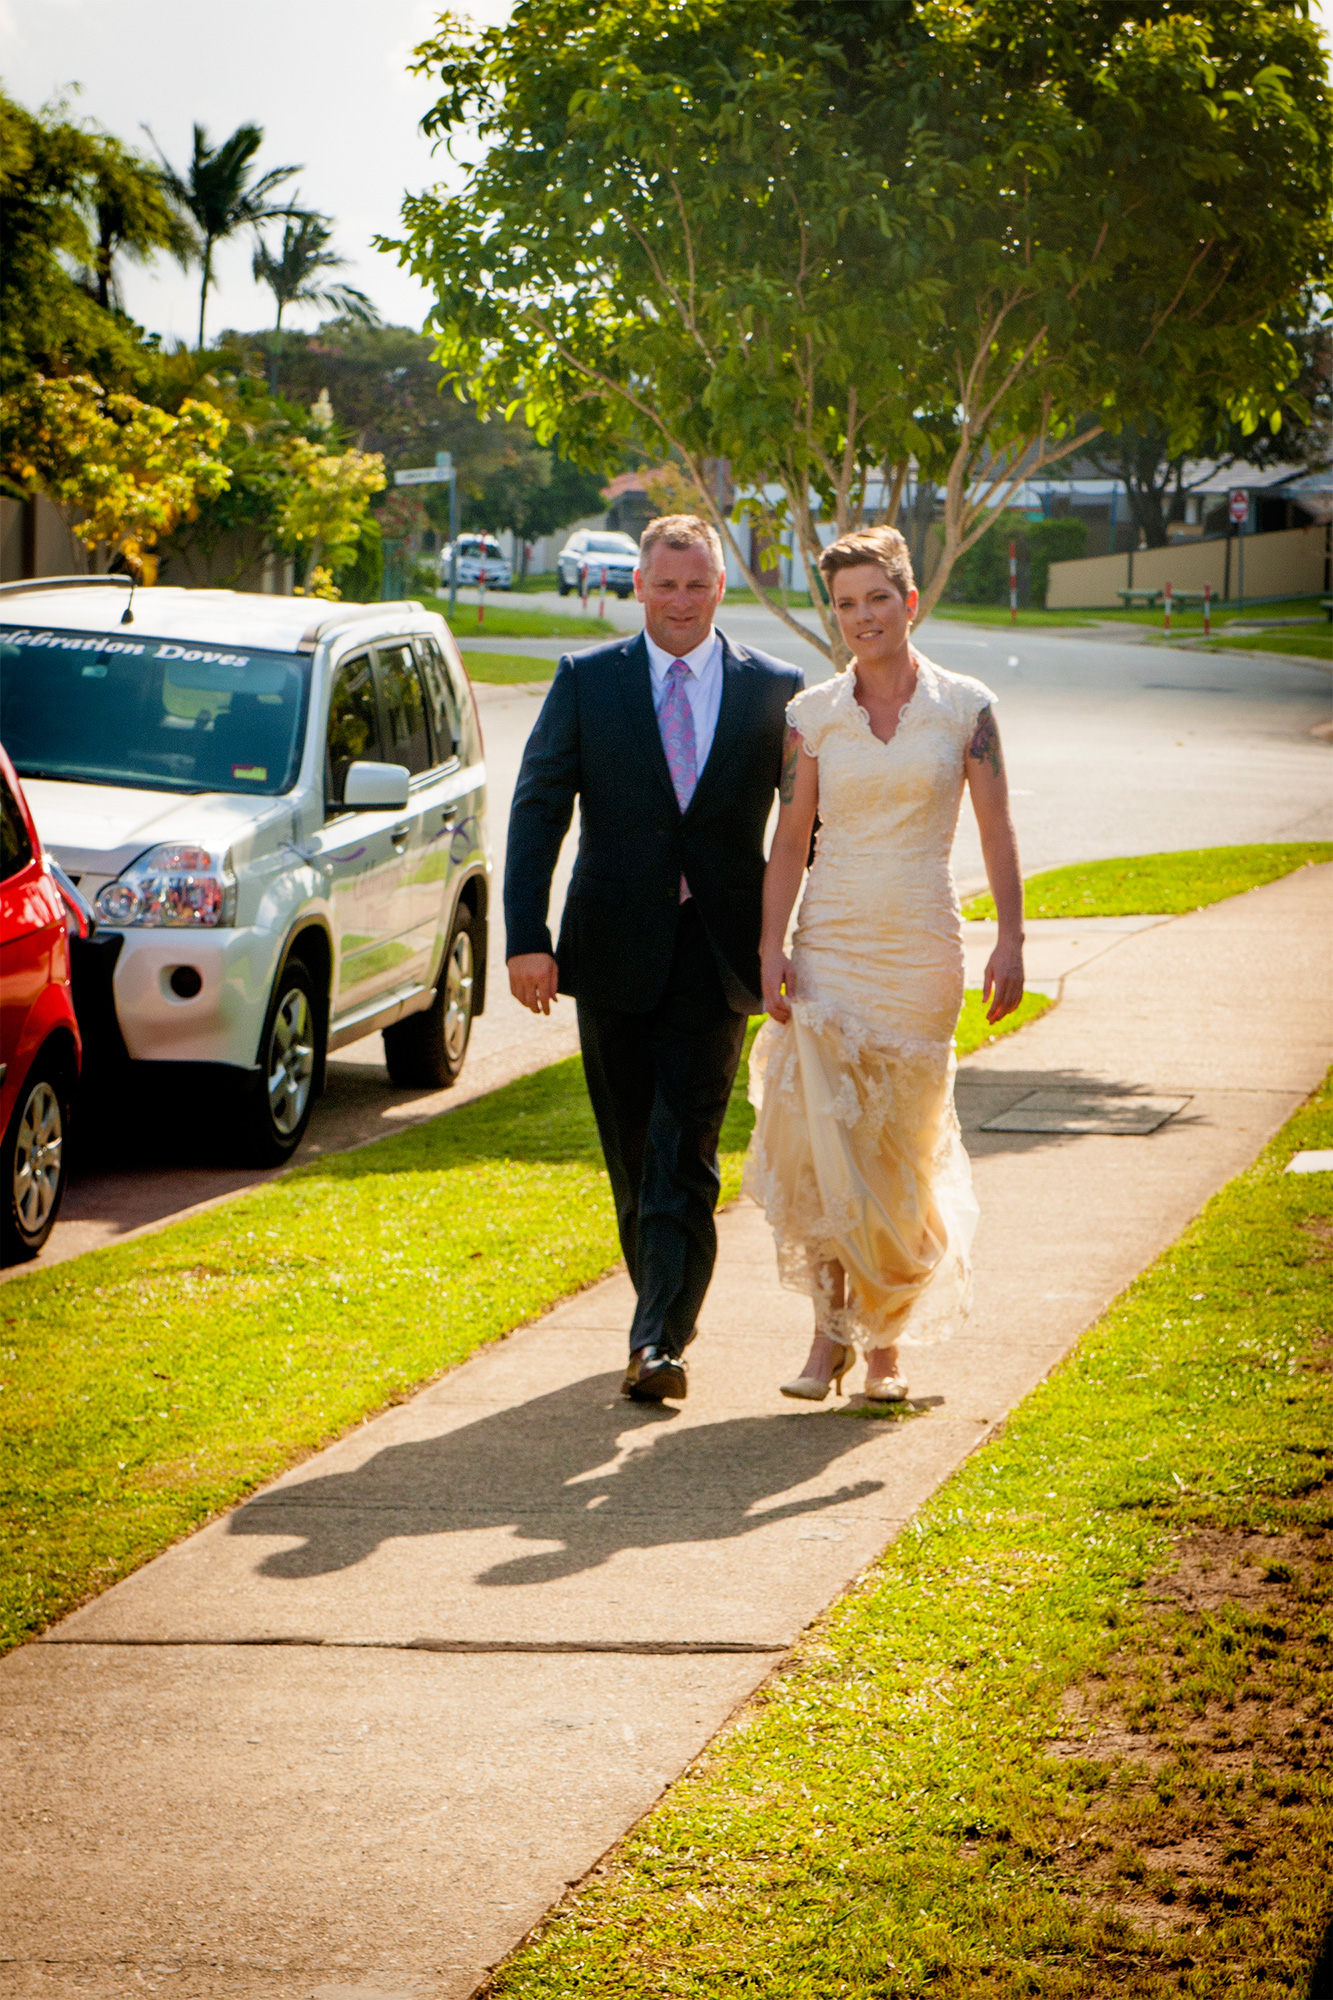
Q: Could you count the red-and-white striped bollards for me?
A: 6